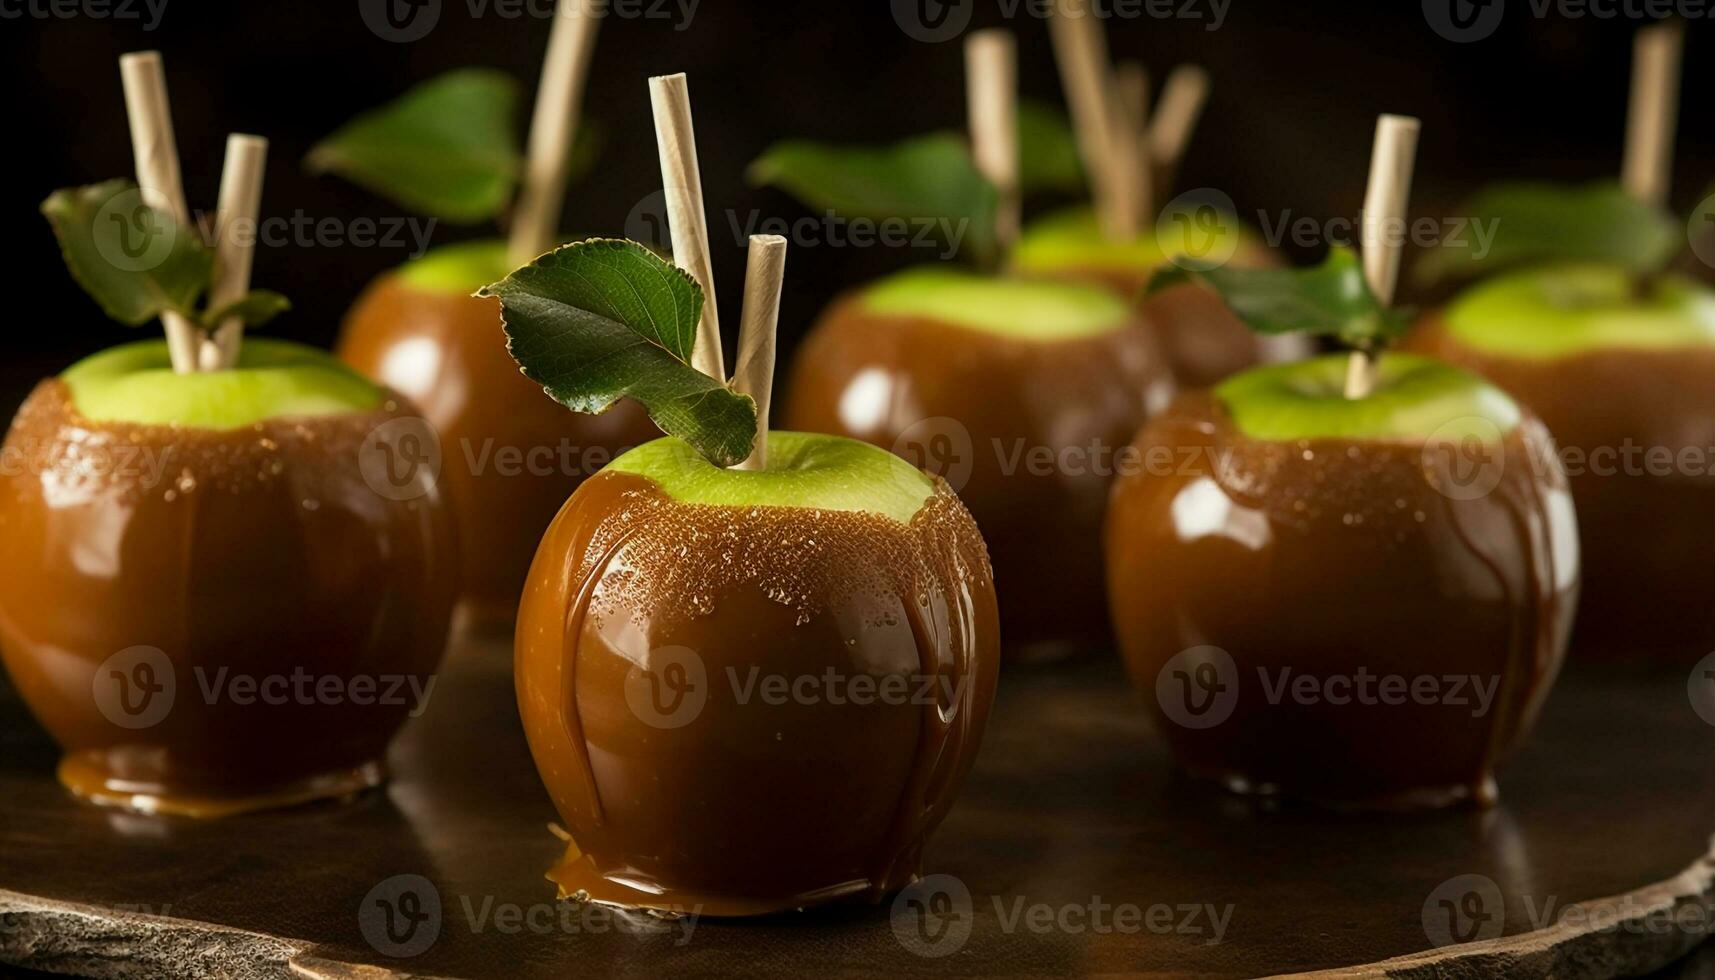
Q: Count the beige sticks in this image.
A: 11